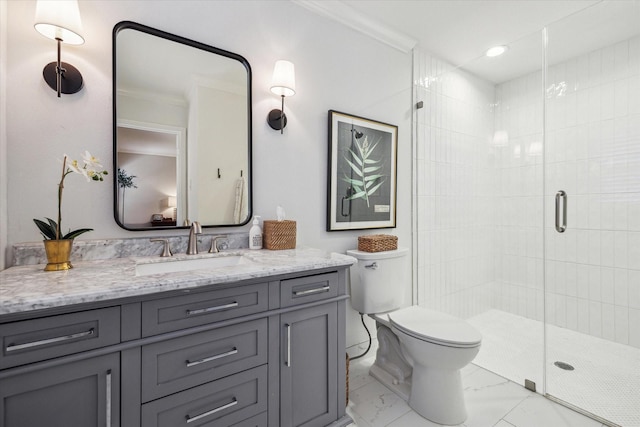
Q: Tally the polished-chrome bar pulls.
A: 7